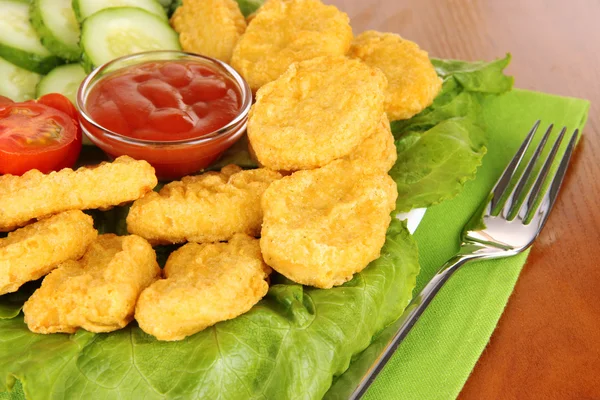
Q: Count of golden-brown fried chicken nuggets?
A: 11